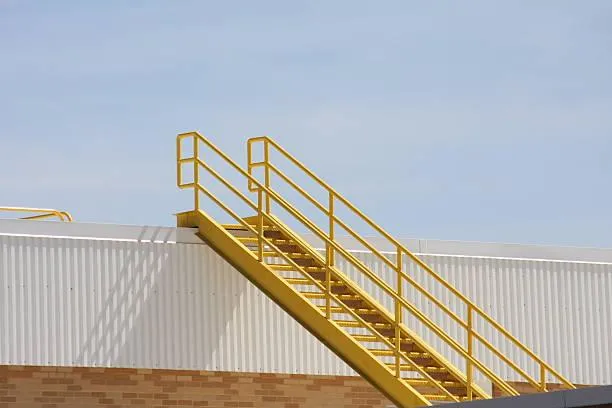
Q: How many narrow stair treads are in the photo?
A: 13